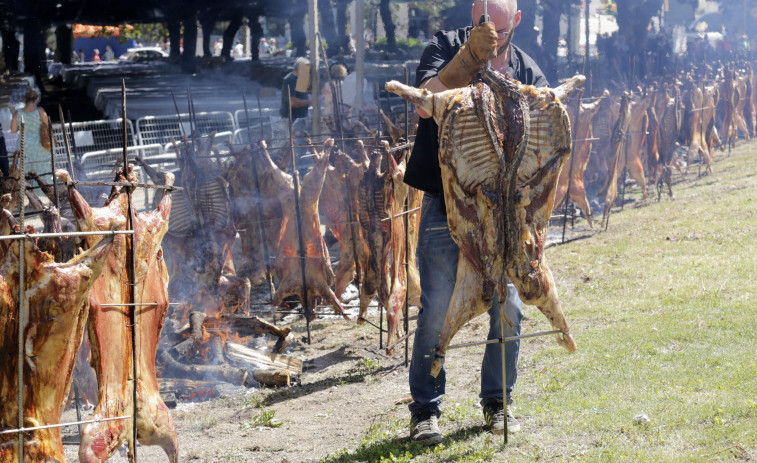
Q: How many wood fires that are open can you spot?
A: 1